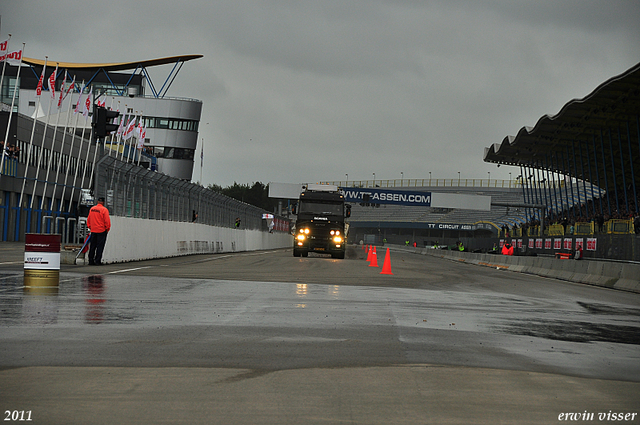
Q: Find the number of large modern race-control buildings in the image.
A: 1